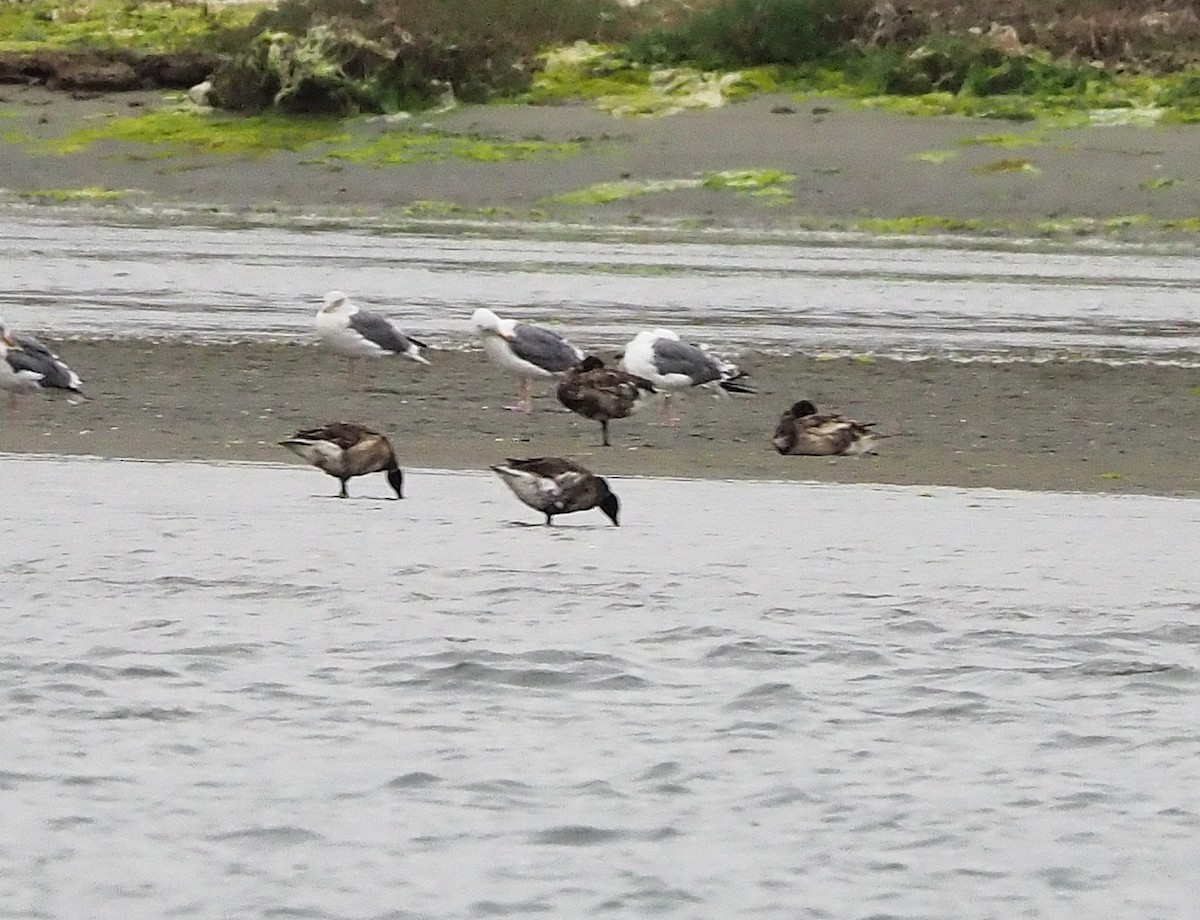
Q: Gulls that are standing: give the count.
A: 4